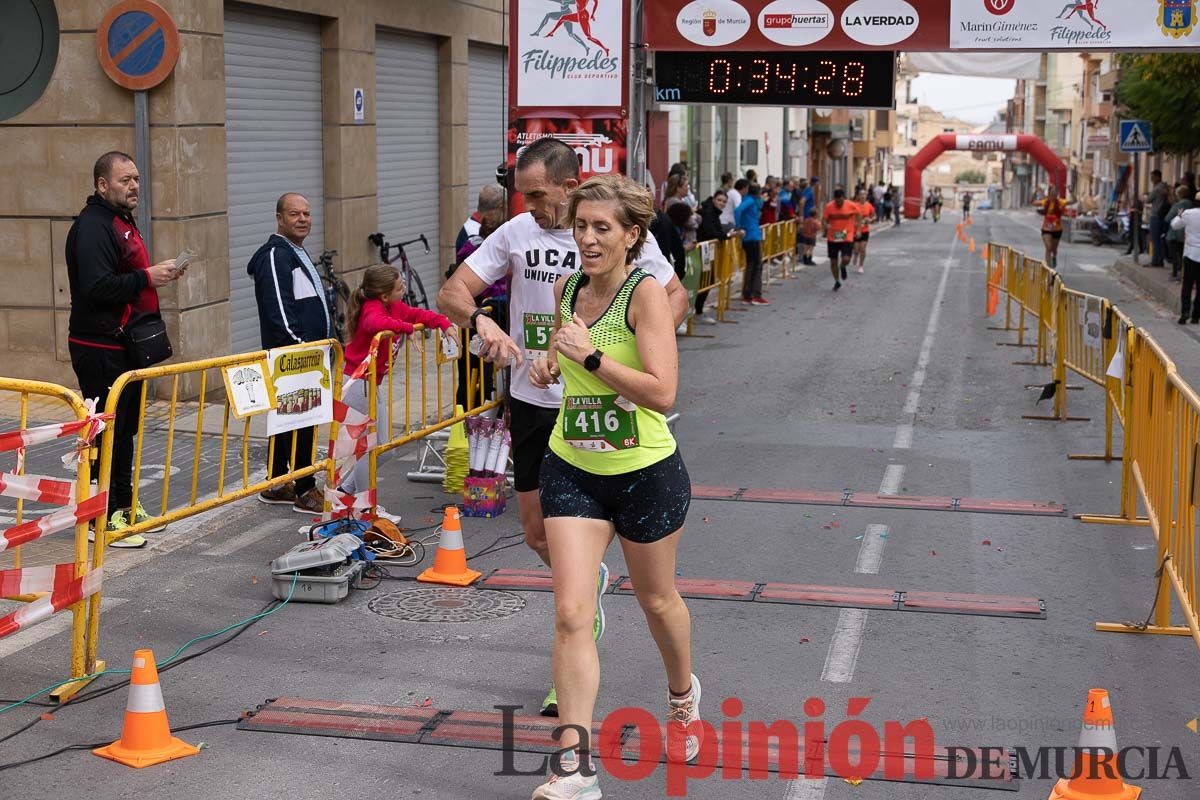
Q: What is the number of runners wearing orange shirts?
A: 2